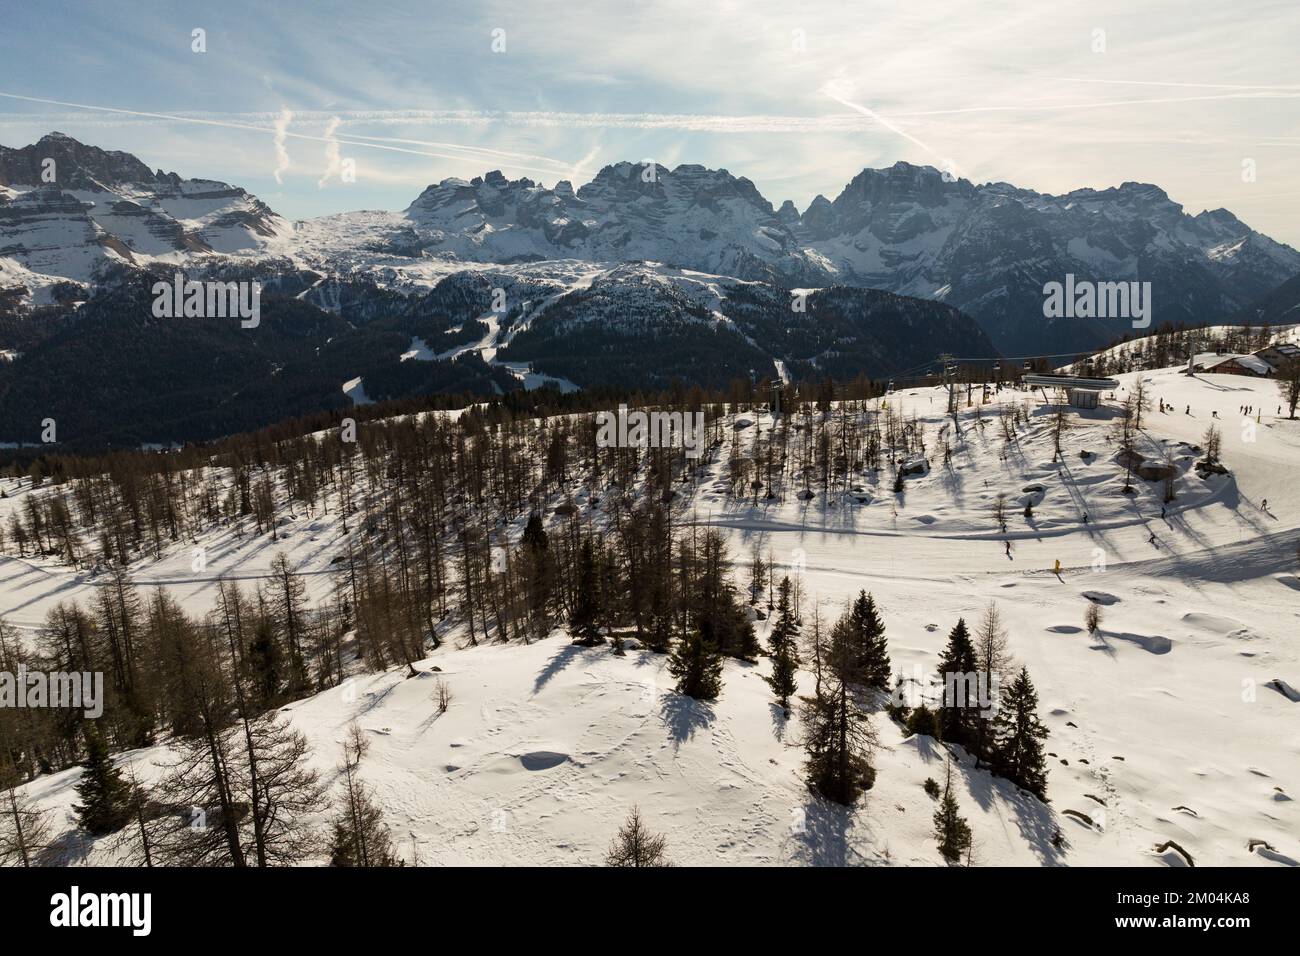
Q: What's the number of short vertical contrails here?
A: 2